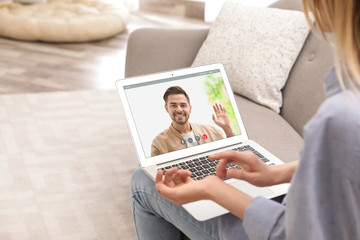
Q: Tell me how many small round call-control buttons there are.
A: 4